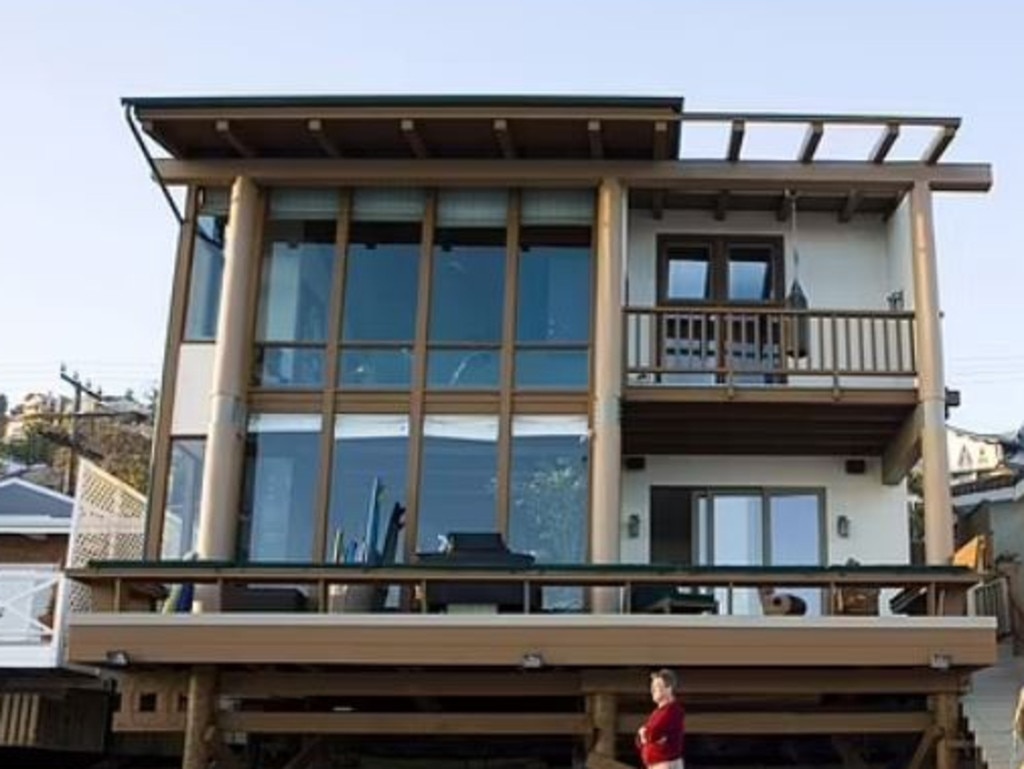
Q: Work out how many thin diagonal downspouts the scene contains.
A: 1